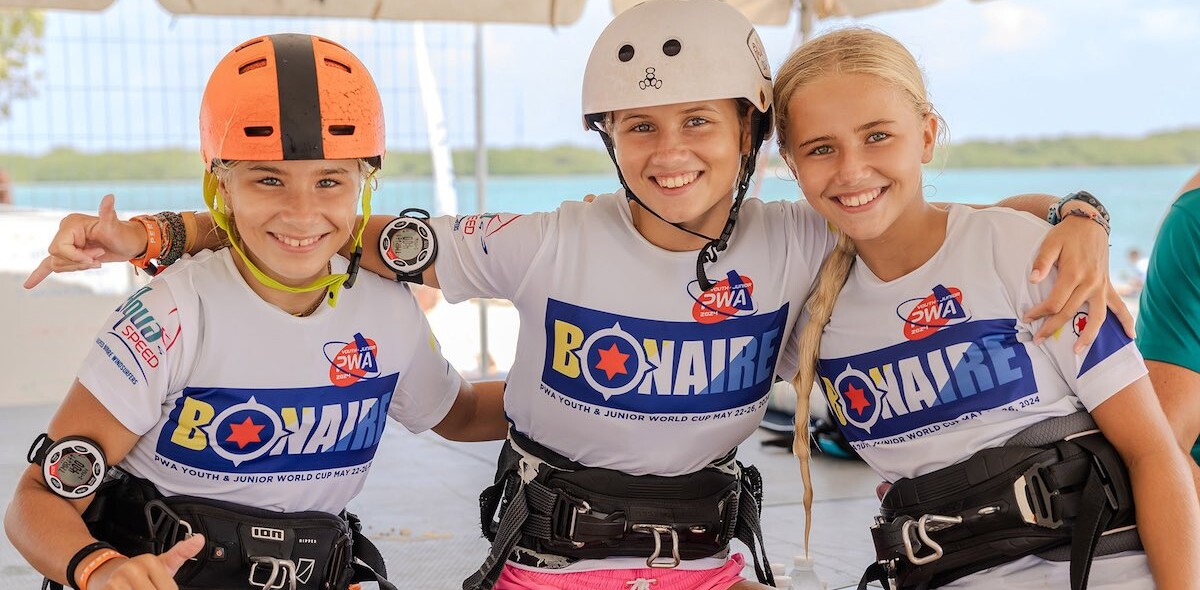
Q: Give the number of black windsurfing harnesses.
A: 3